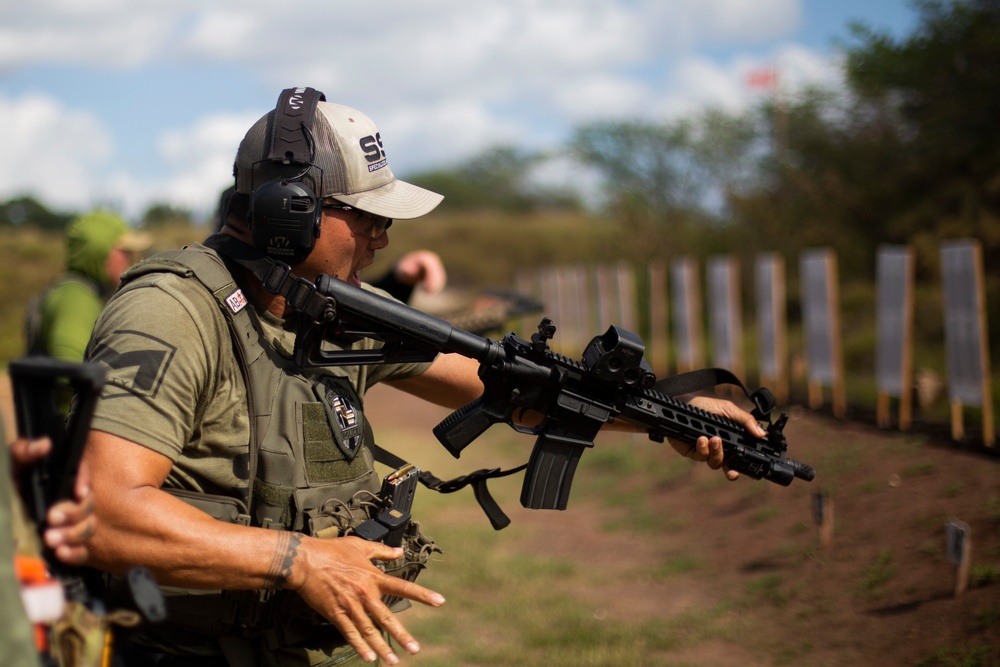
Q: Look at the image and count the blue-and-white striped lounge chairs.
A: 0